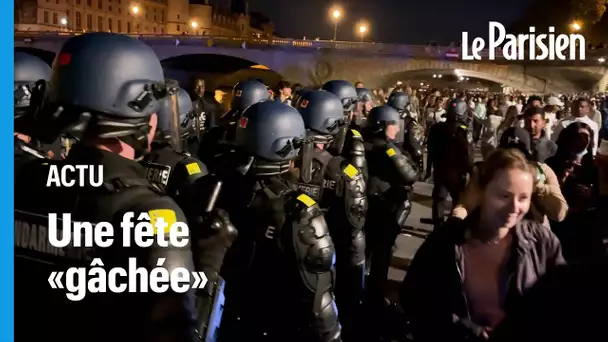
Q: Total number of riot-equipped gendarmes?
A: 11